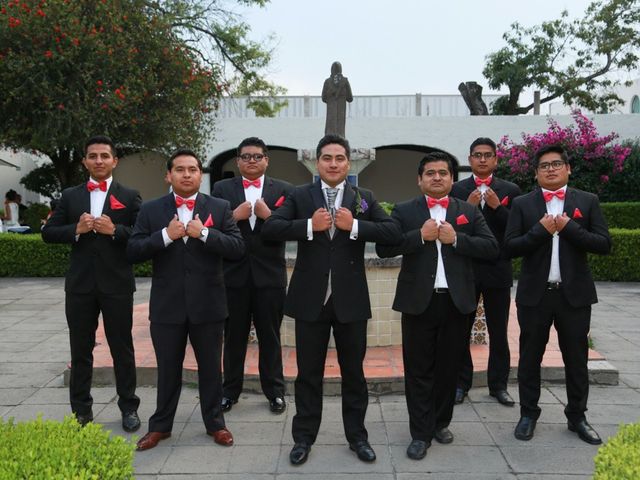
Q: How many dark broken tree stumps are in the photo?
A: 1